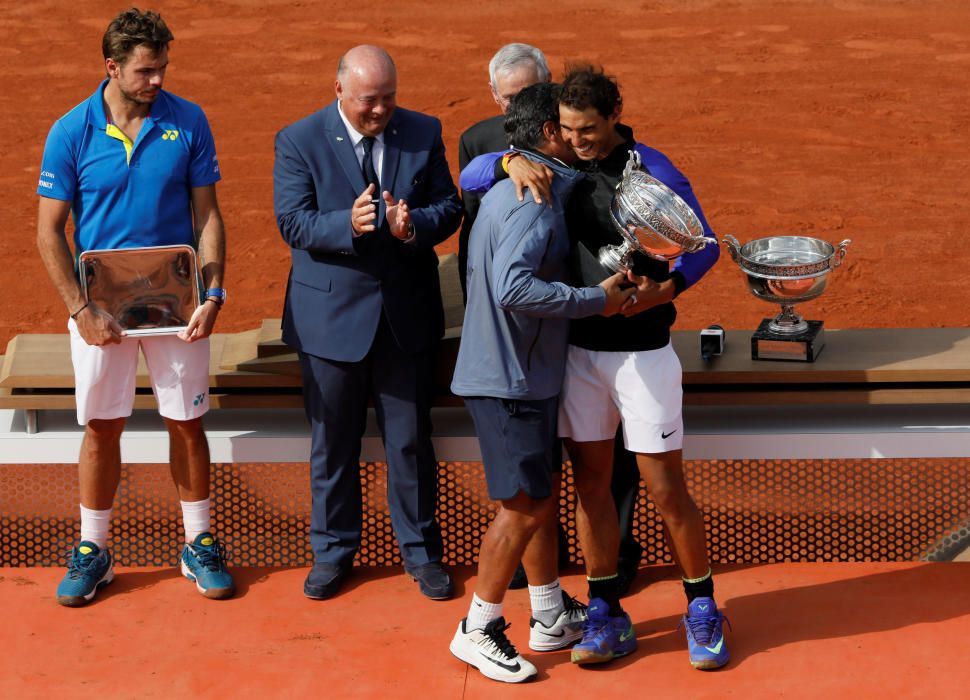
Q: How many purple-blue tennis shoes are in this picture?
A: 2